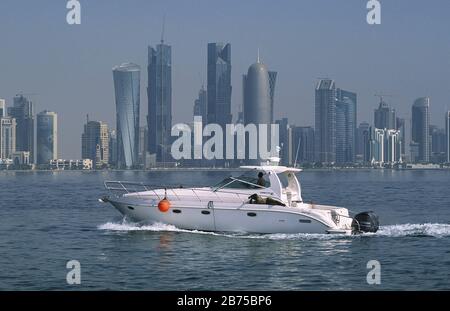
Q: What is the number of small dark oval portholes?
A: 4